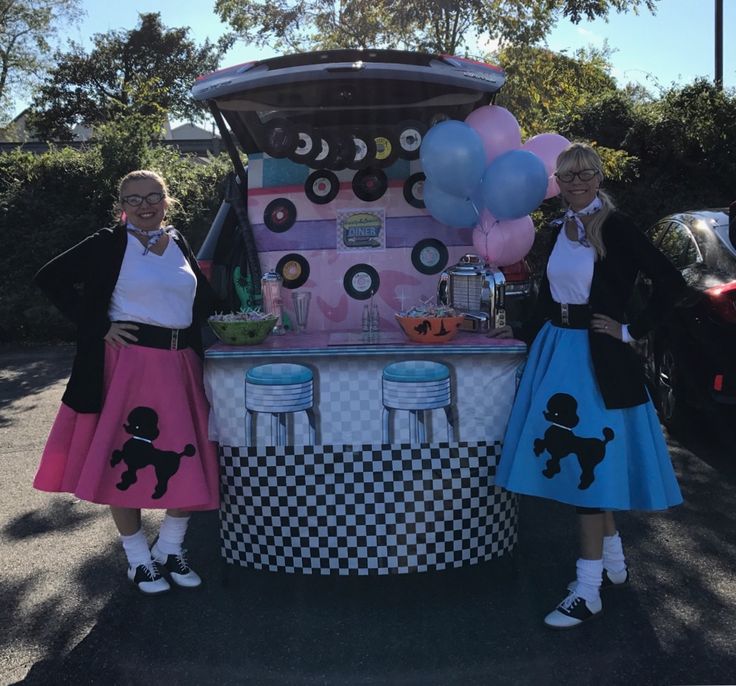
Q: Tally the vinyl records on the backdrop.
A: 14